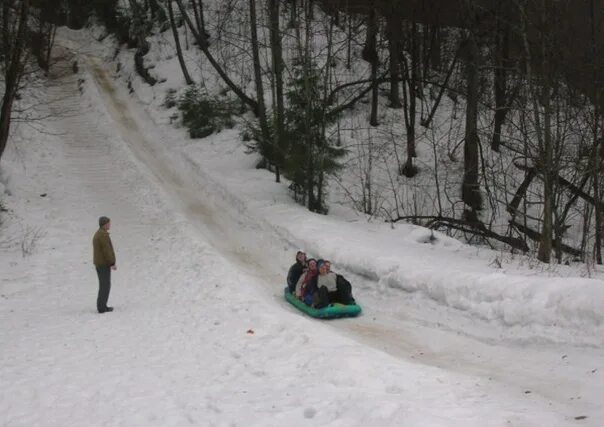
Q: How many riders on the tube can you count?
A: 4